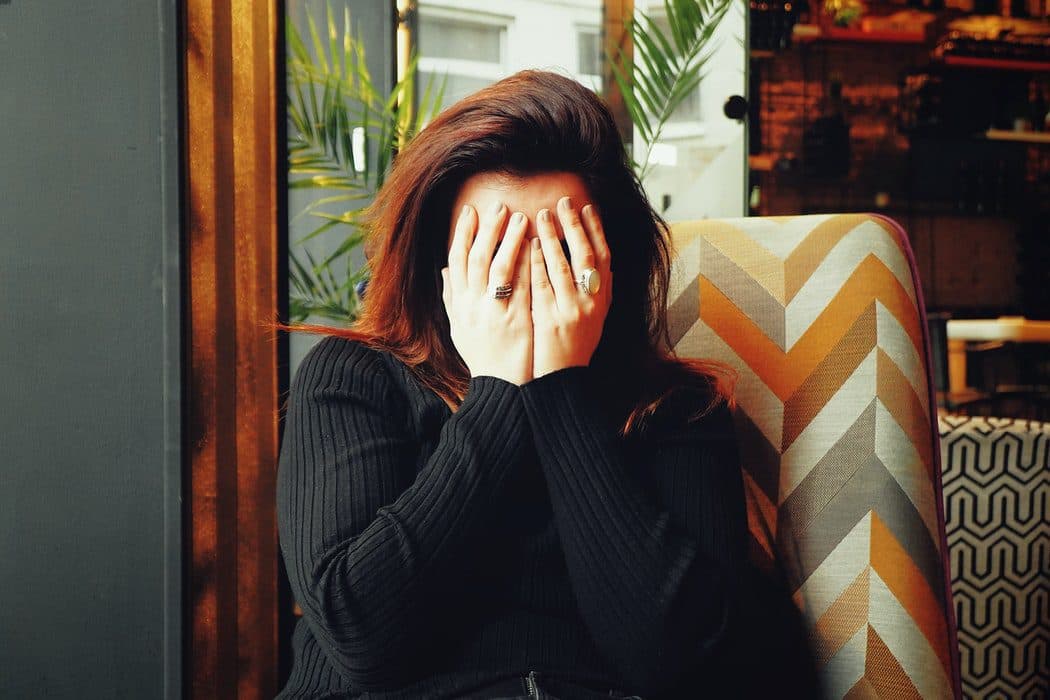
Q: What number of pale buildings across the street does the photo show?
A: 1